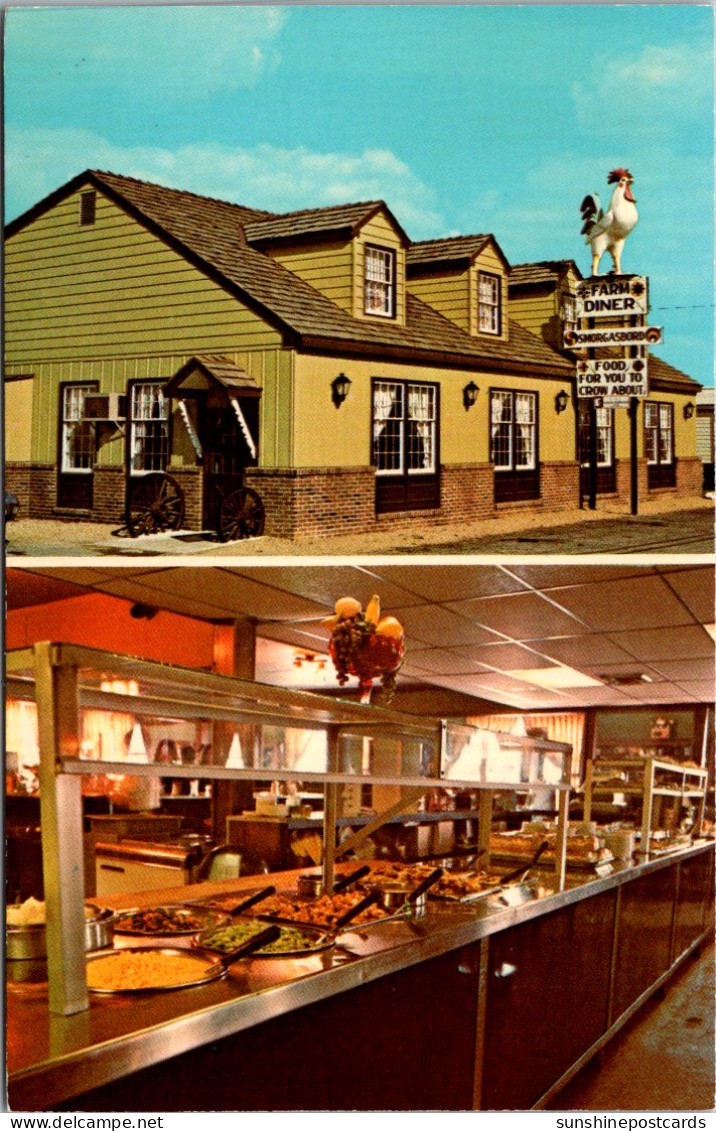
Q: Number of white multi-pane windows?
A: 9